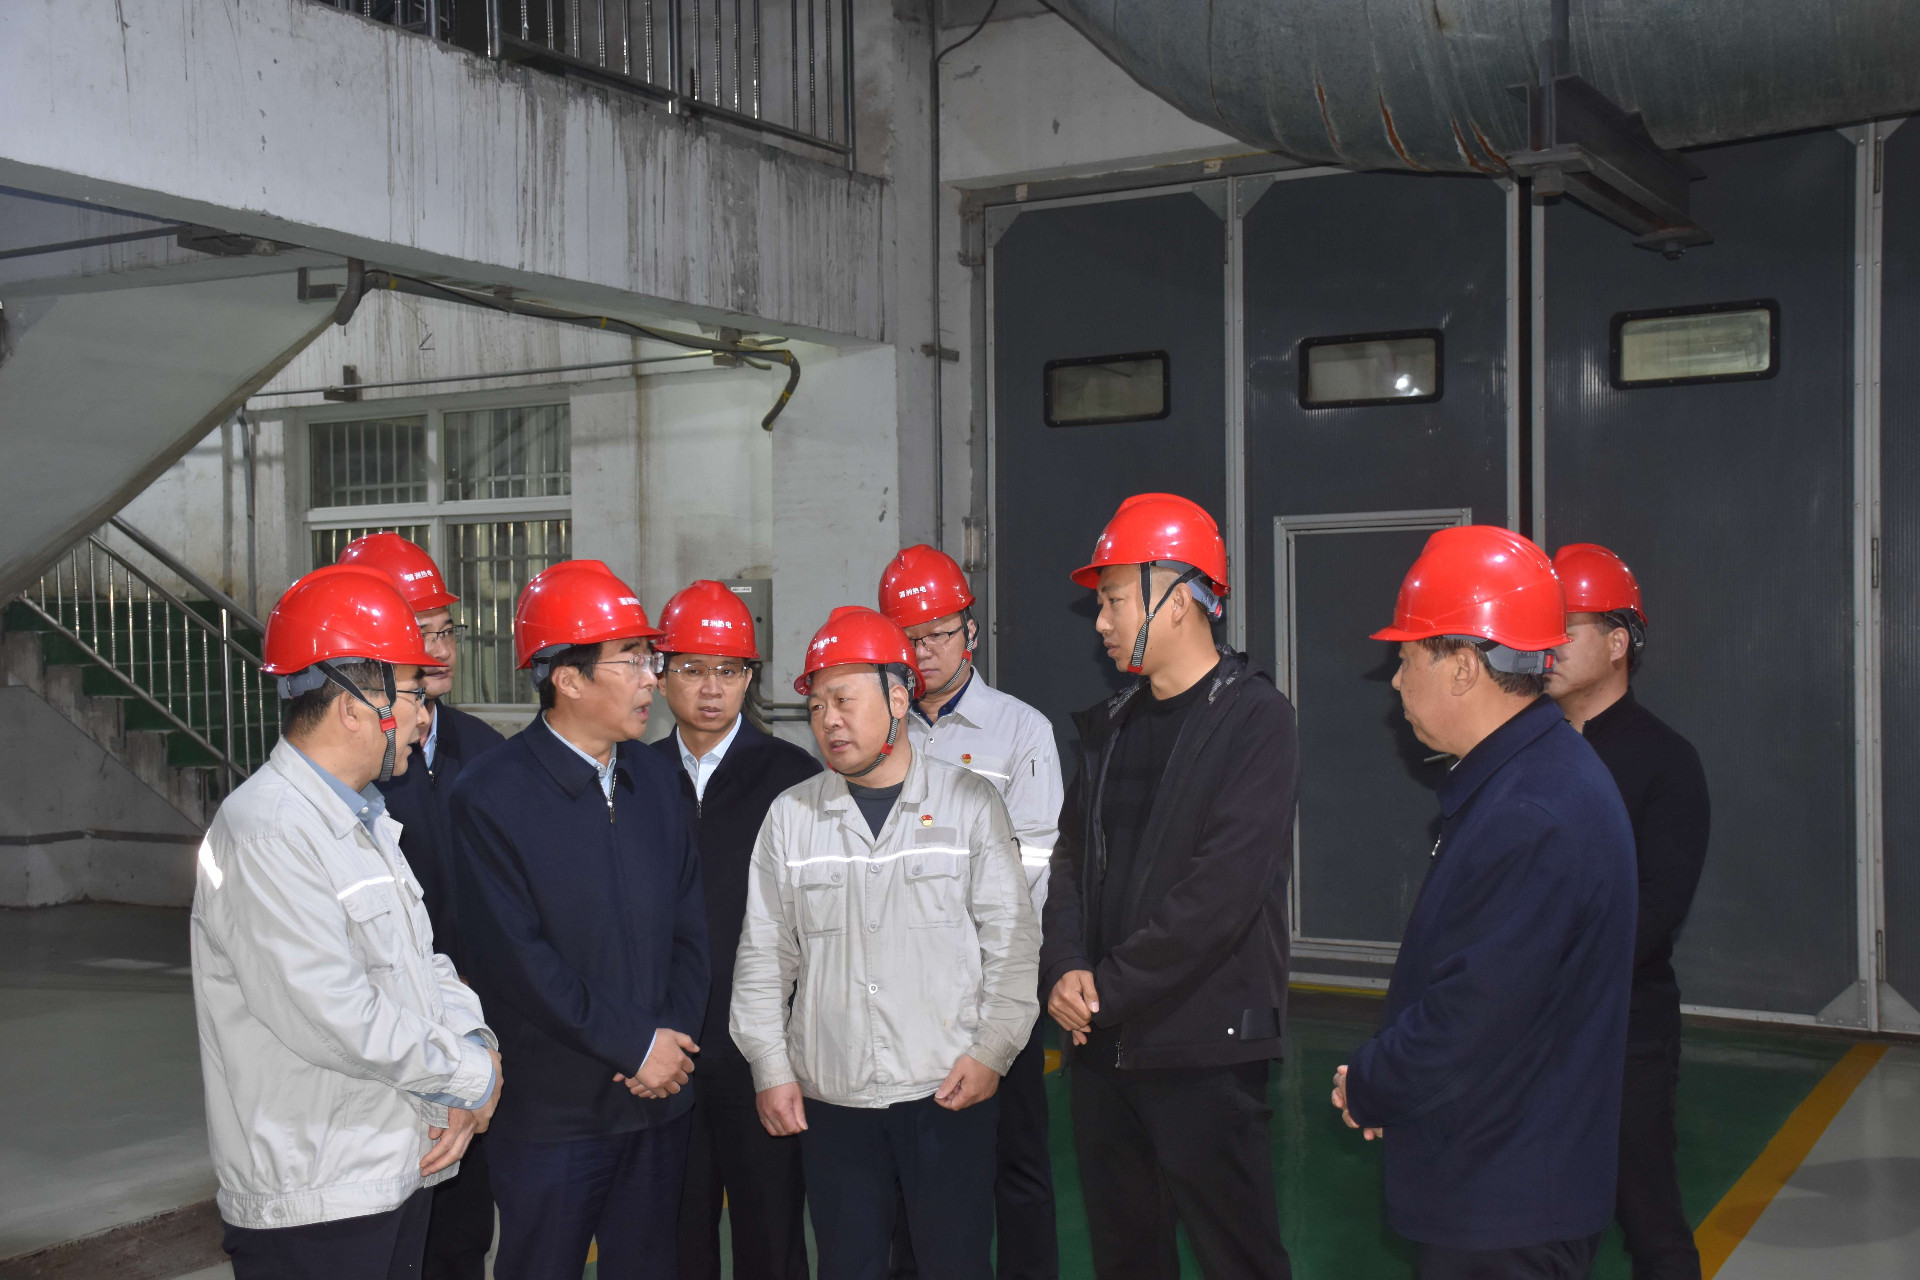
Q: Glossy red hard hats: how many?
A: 9